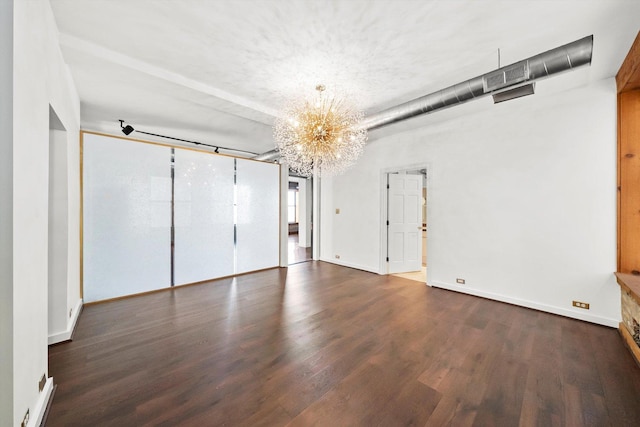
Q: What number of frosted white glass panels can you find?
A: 3